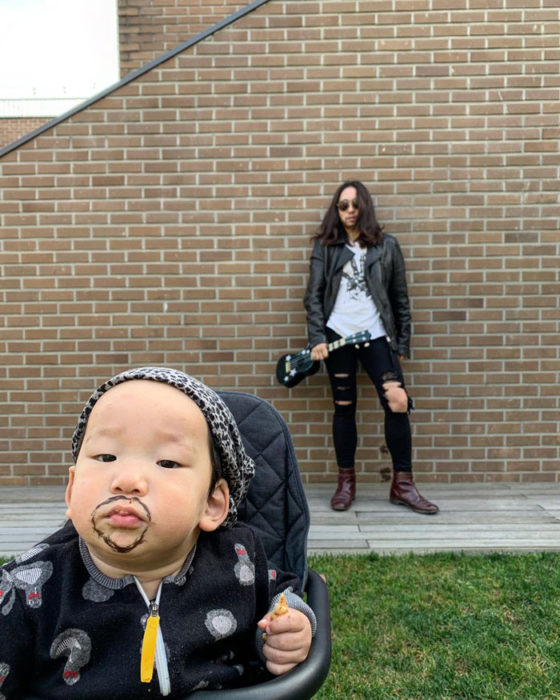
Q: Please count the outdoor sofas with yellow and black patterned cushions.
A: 0